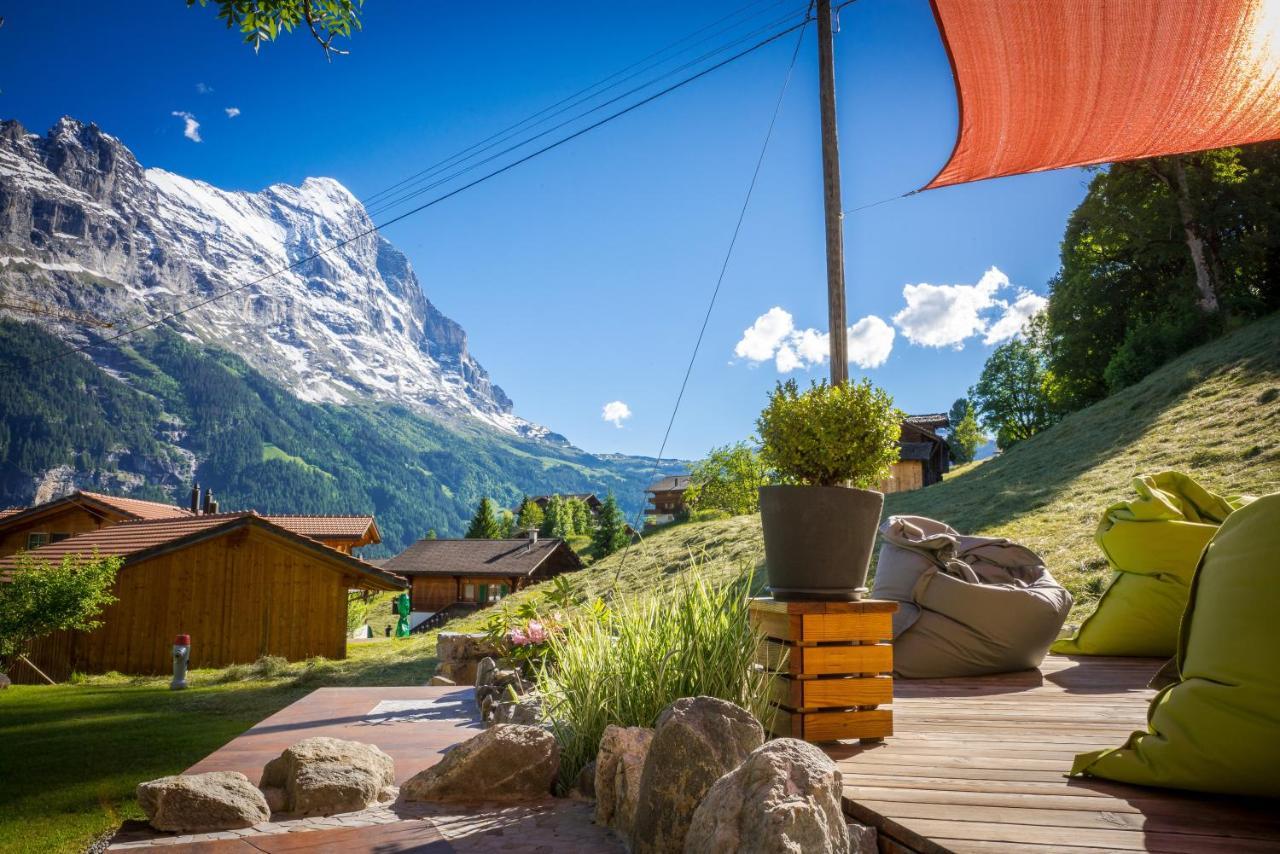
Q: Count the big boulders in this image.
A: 6